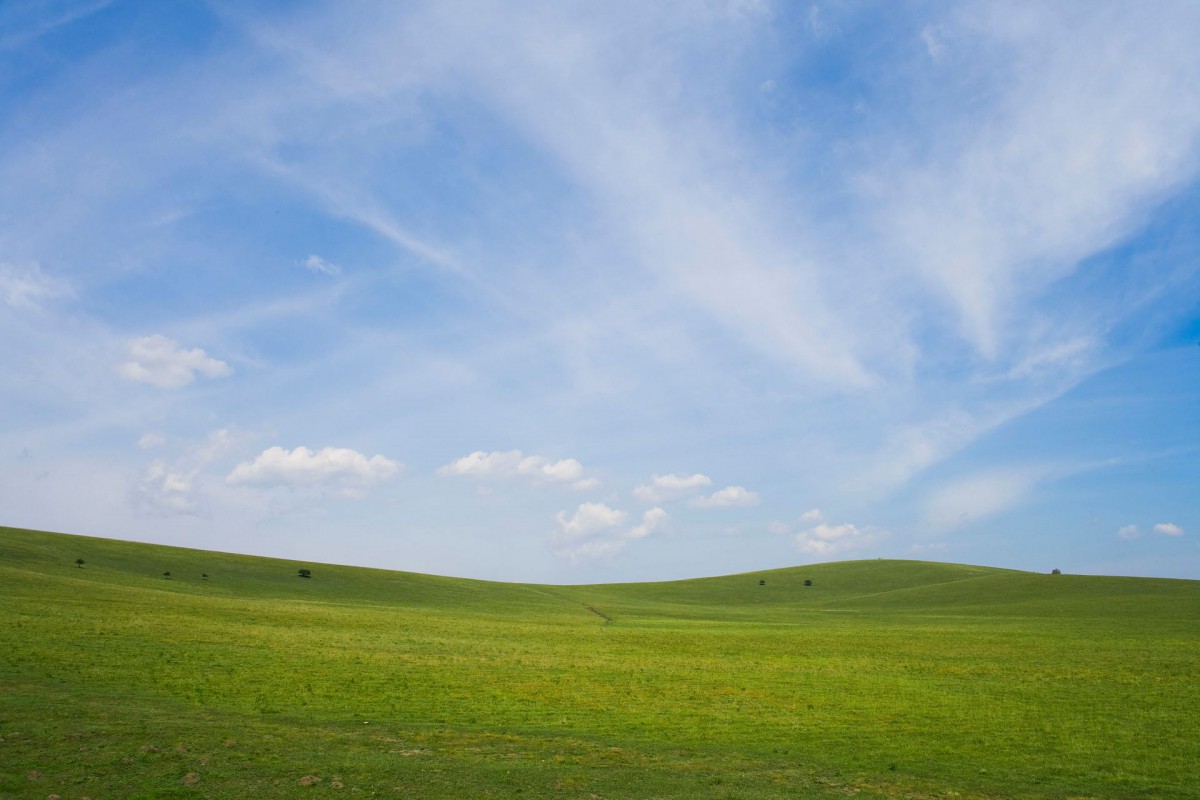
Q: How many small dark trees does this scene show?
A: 7